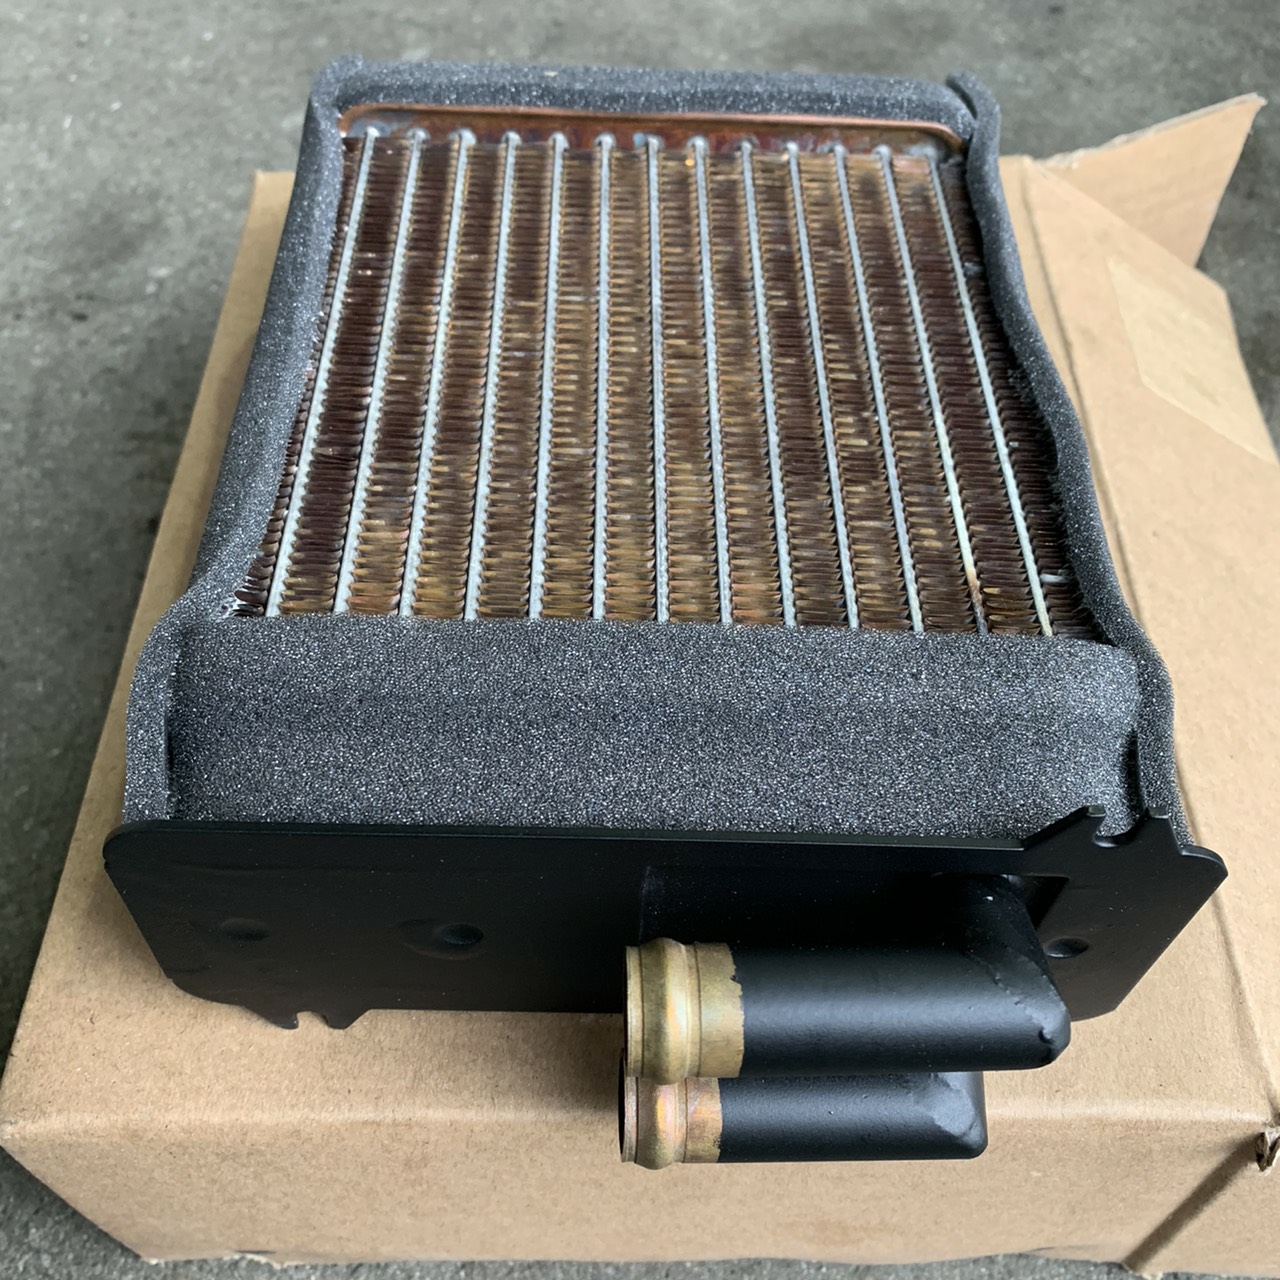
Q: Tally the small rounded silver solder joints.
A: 13